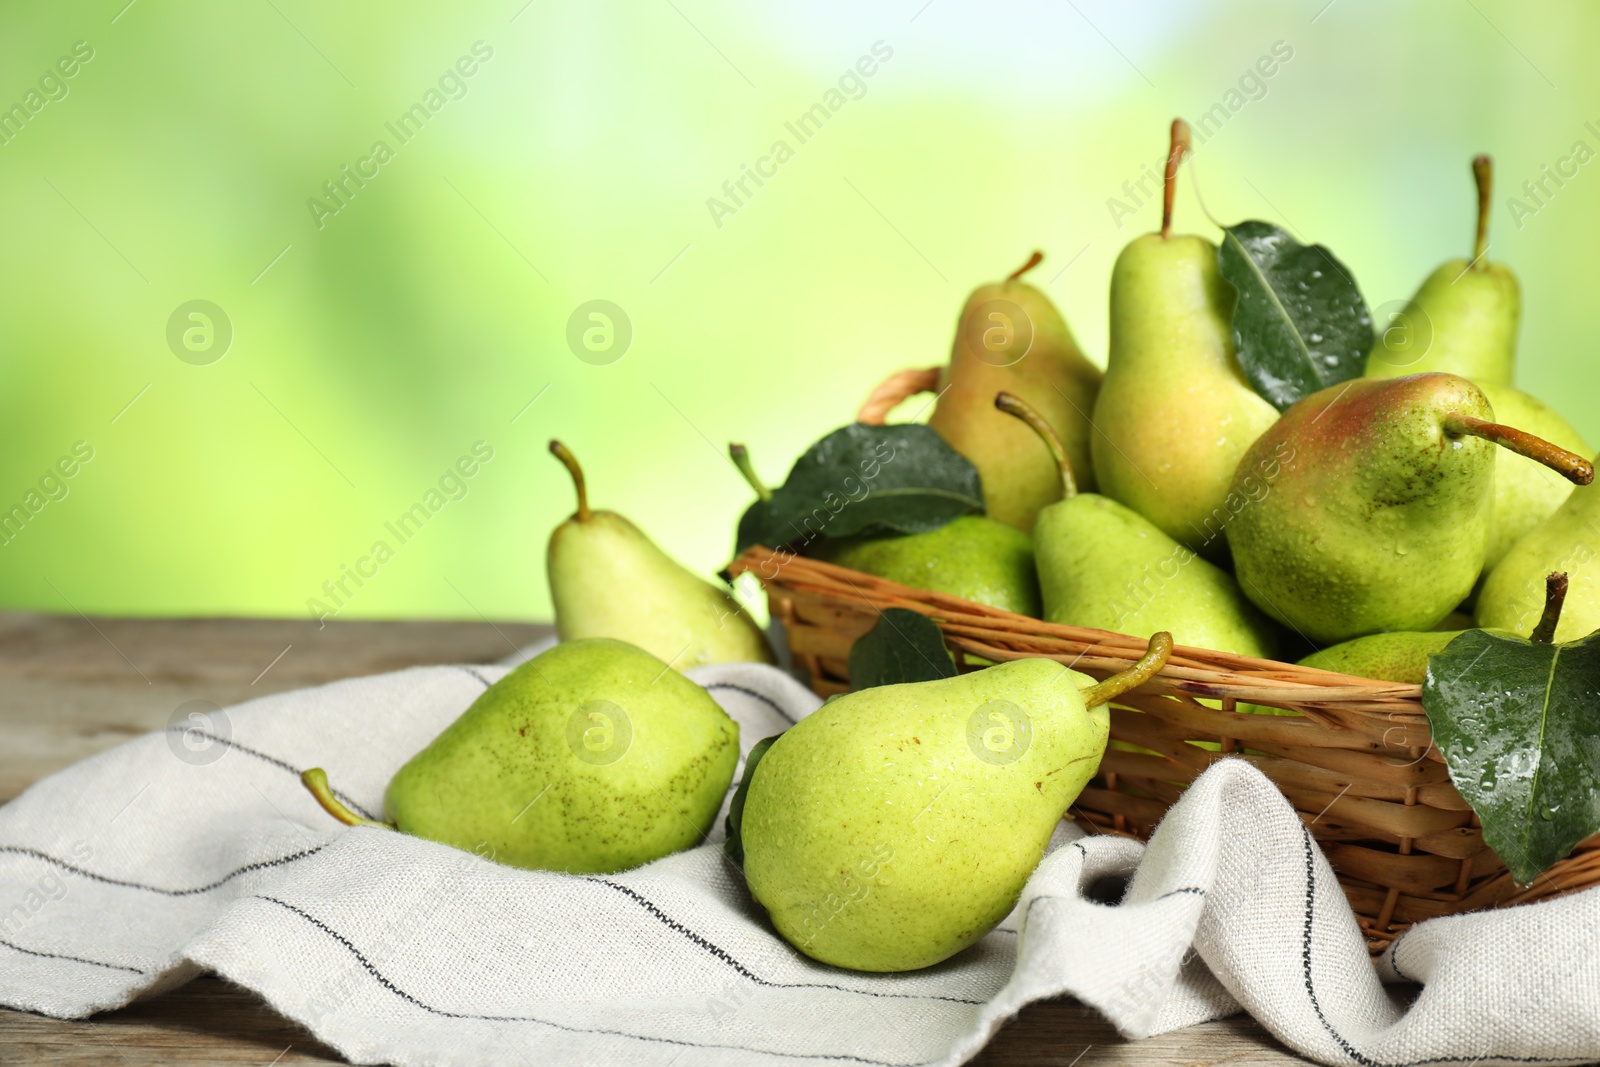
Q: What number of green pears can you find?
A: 12